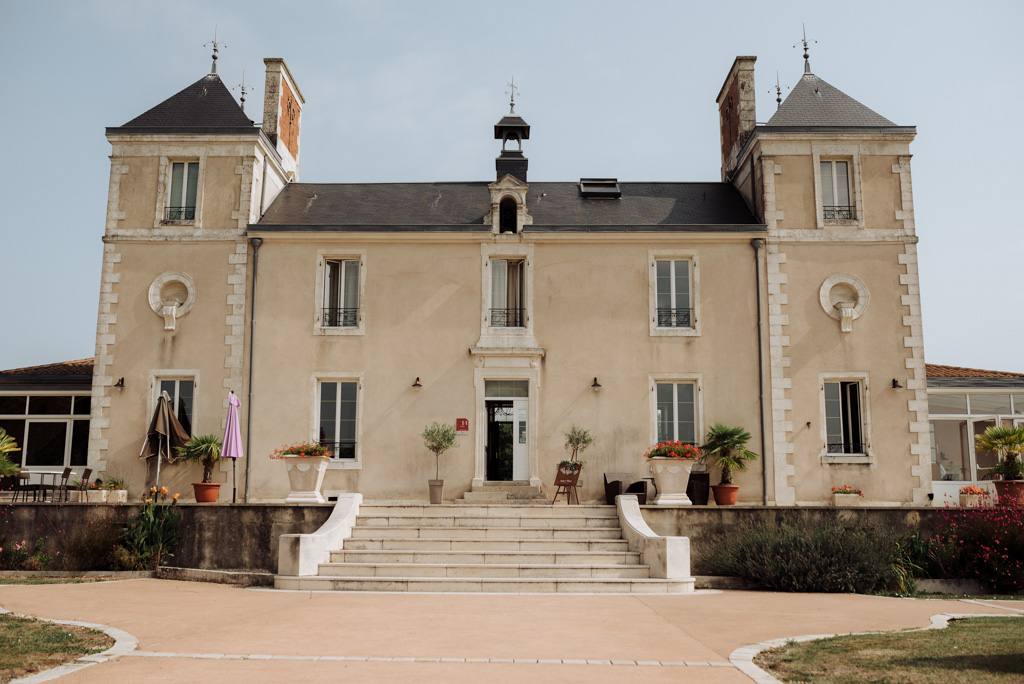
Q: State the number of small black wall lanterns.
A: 4